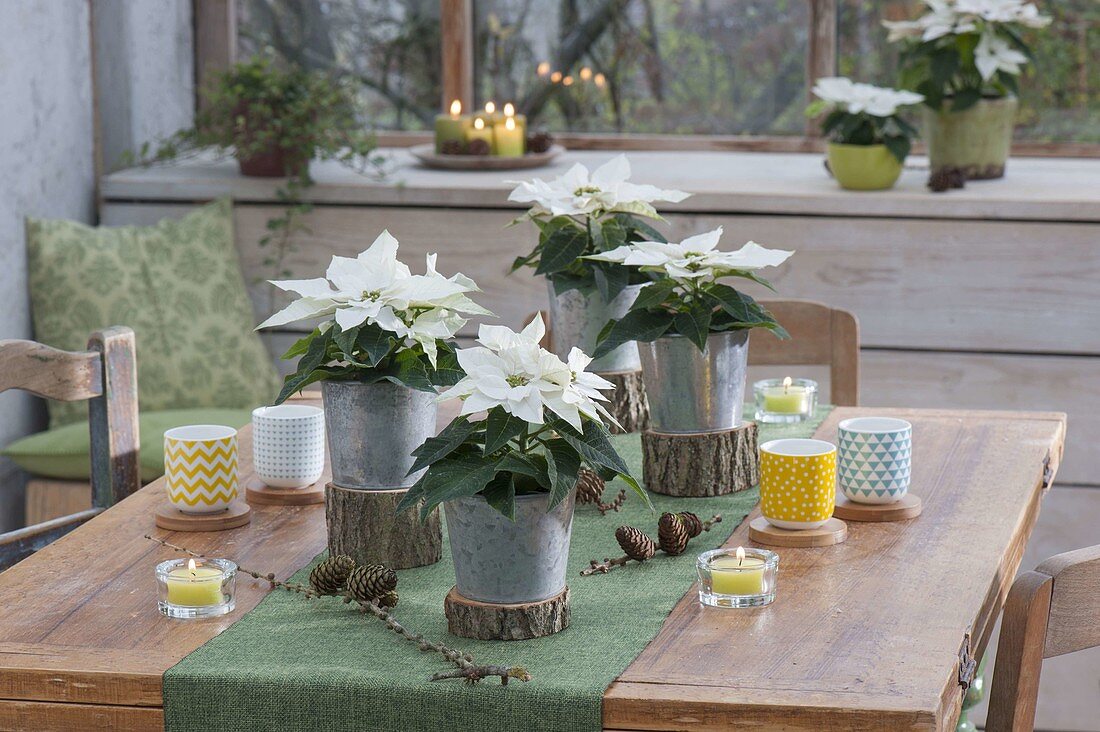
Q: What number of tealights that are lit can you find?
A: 3